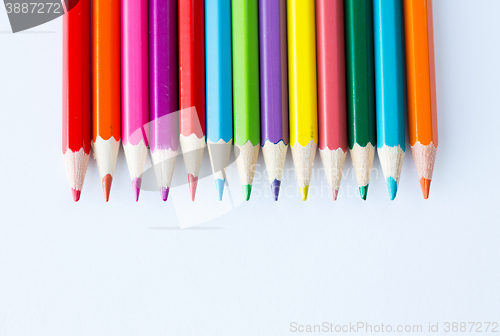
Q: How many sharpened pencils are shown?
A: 13